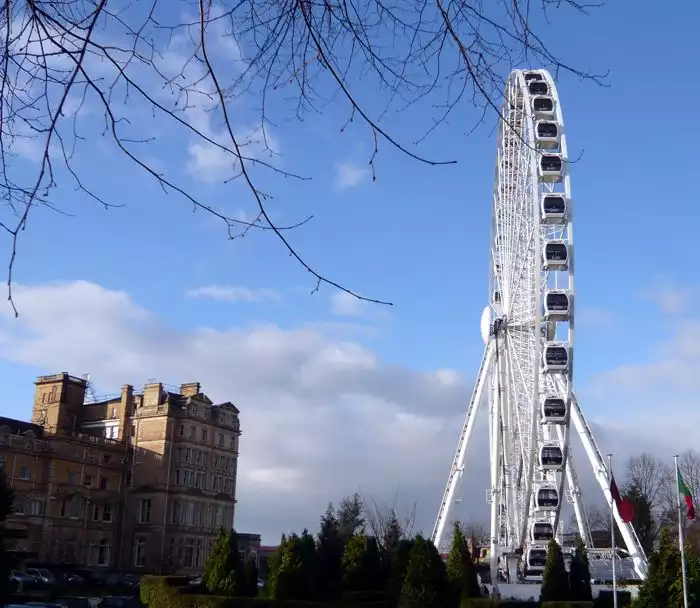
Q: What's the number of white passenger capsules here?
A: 14